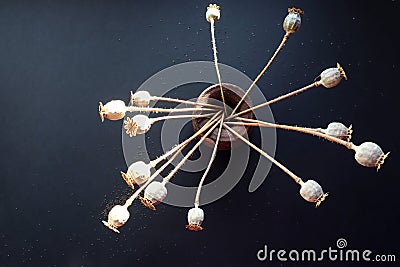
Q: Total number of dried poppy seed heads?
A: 13